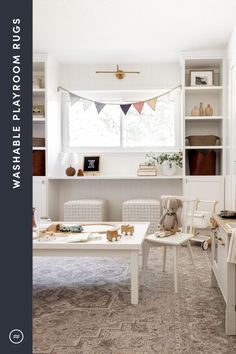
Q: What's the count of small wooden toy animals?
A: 2